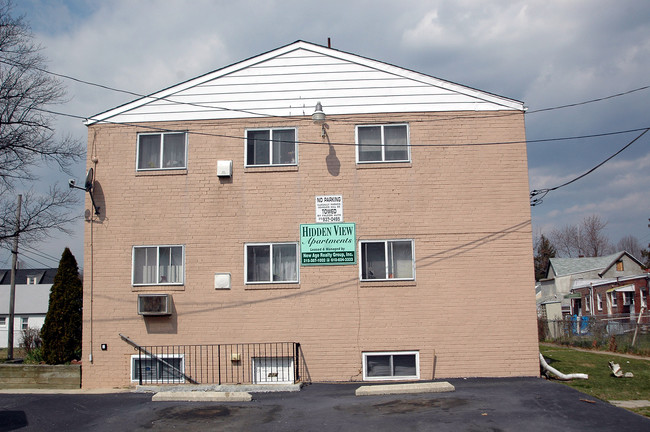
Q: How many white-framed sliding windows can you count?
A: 8